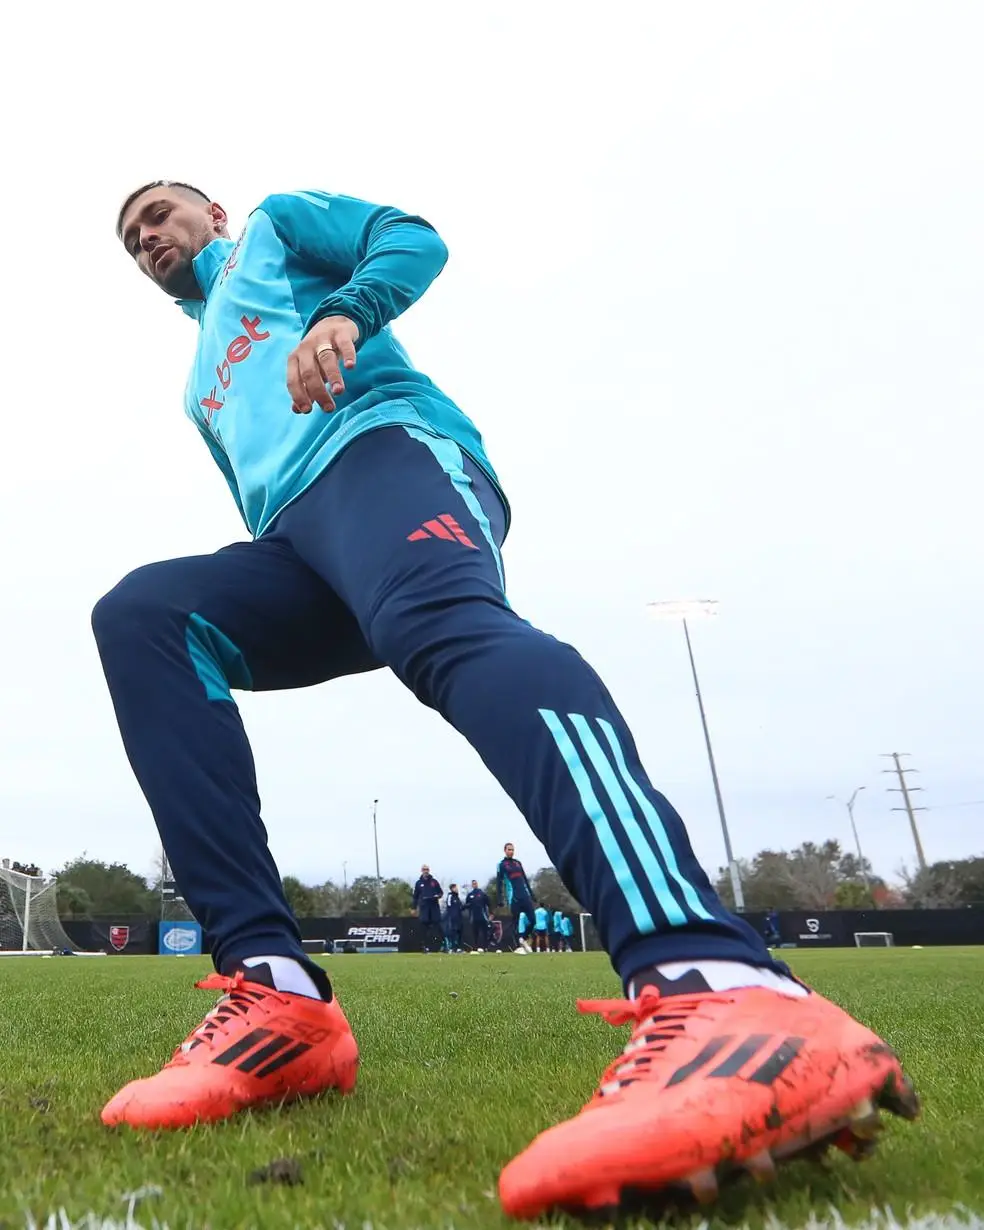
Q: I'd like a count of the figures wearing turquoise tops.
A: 5